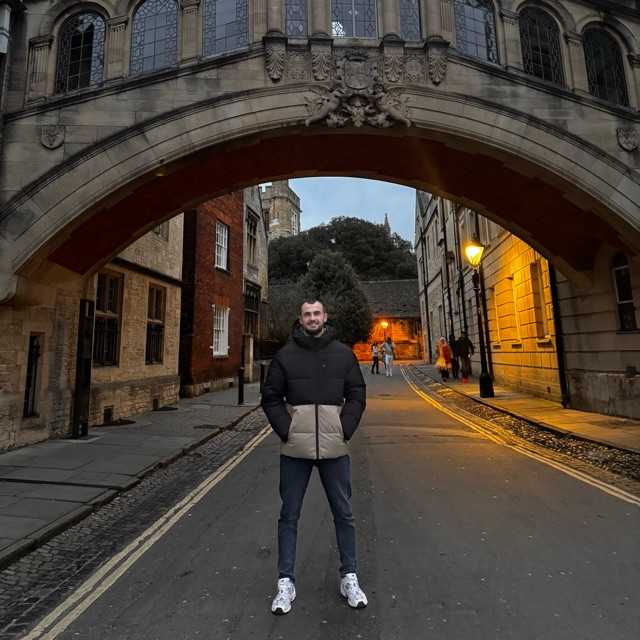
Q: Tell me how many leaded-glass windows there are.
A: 9